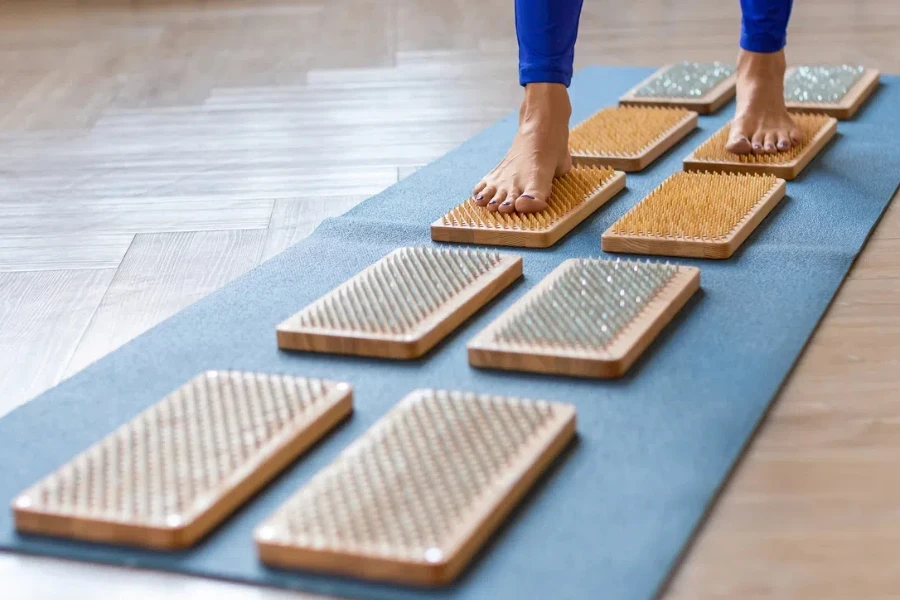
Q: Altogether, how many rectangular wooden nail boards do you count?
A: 10